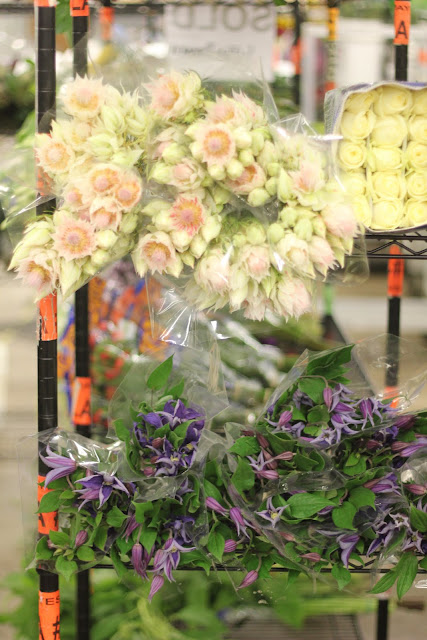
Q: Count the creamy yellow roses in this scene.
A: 15